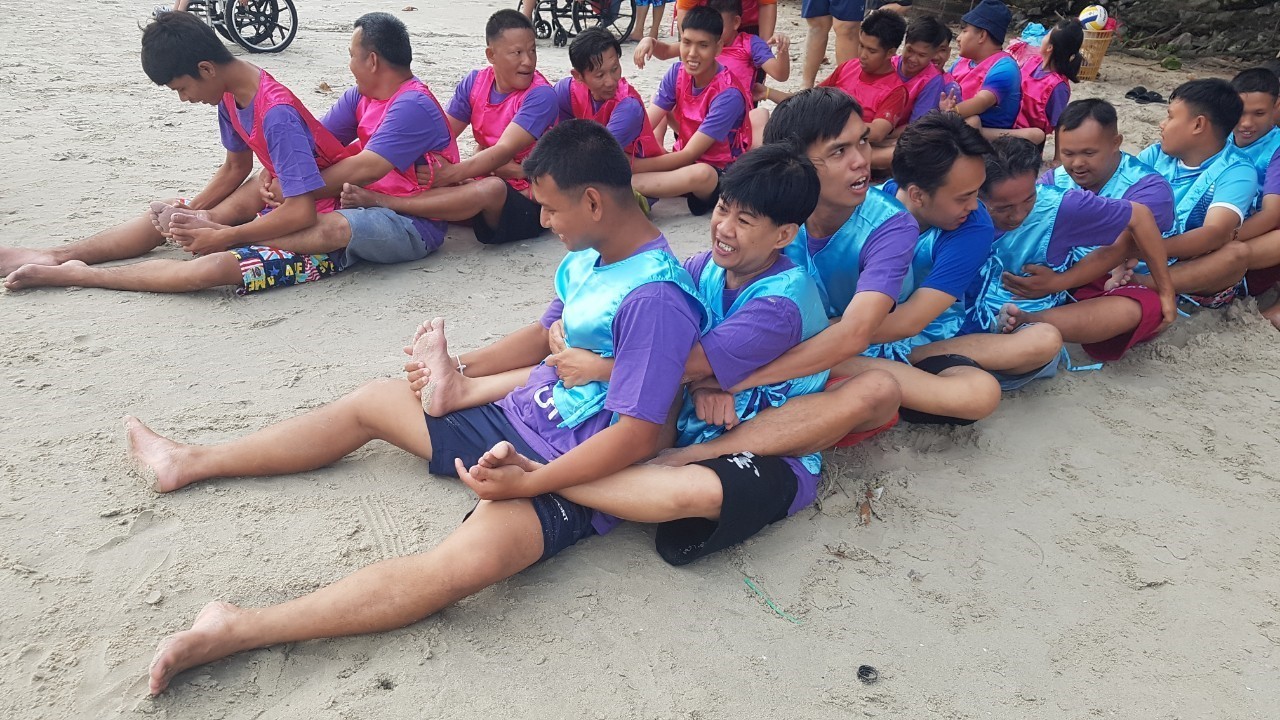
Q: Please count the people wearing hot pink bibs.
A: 11